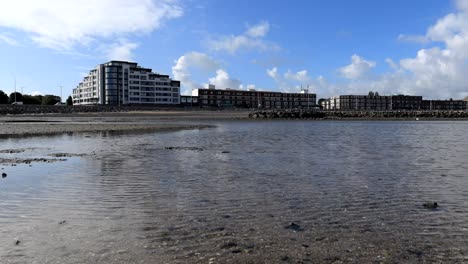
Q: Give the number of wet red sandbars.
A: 0